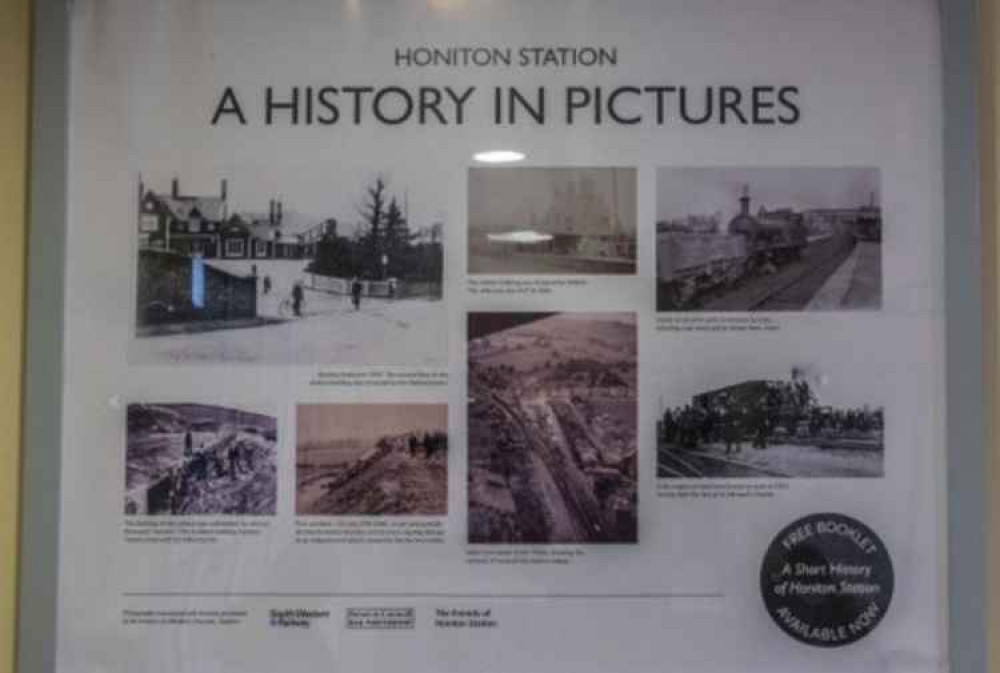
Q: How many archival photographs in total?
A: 7